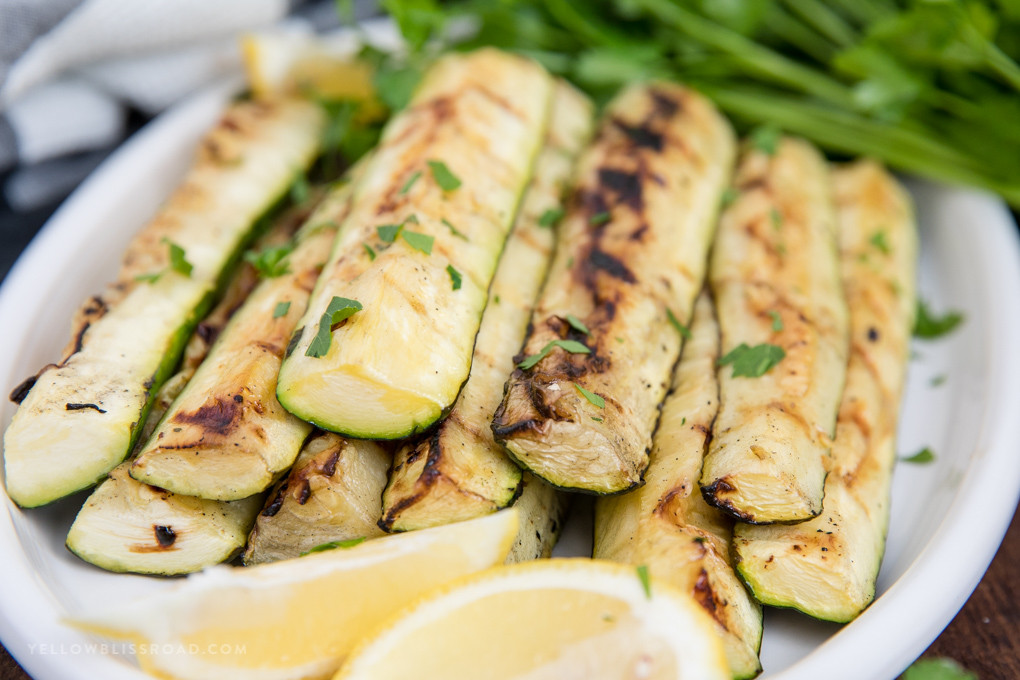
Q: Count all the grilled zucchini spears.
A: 11